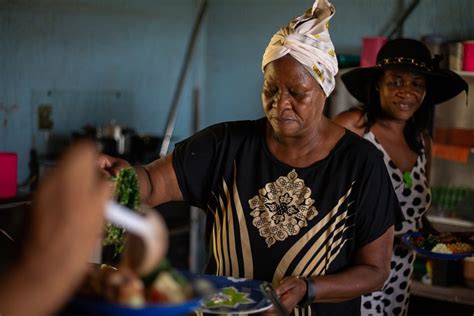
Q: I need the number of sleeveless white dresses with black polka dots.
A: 1